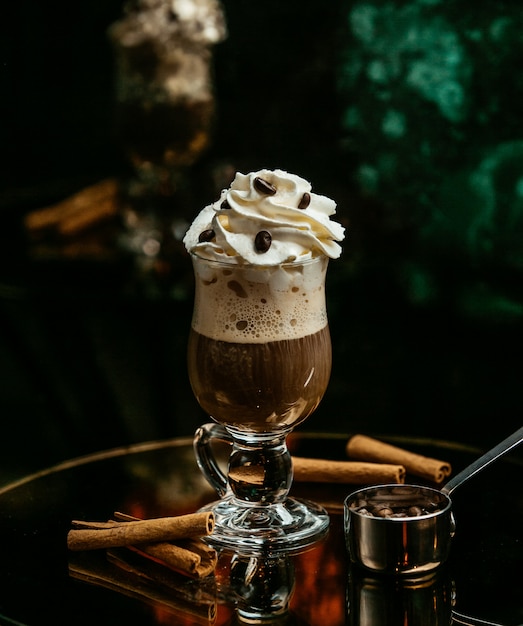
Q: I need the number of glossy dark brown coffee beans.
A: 5